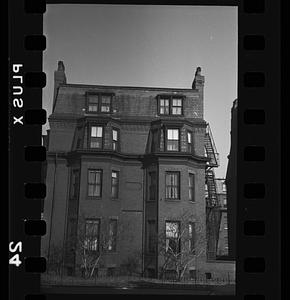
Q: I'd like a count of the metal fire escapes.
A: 1